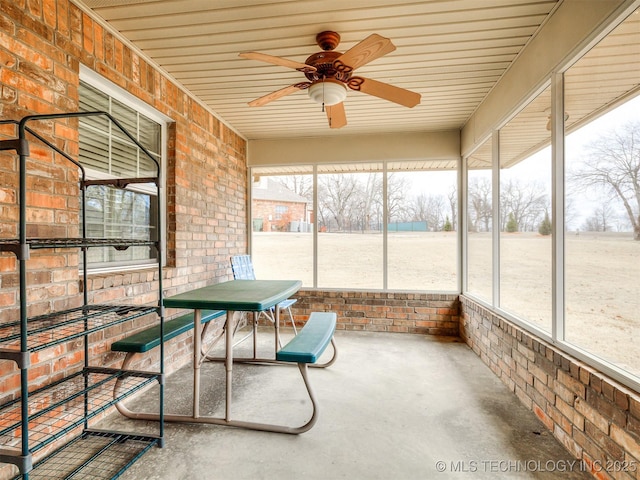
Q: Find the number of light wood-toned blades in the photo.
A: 5